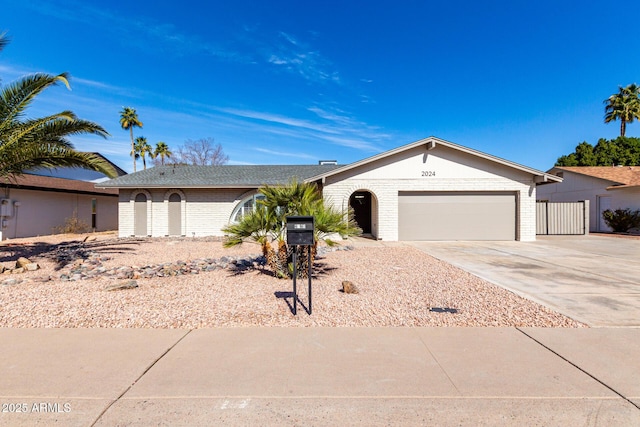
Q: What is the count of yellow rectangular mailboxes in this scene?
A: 0